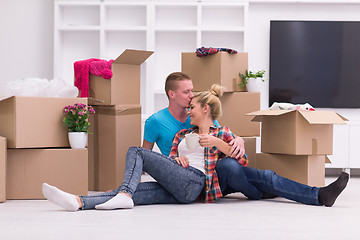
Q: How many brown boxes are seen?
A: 10